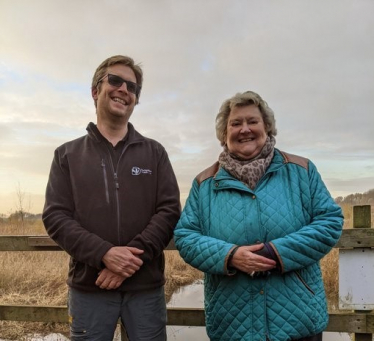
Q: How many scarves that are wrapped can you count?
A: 1